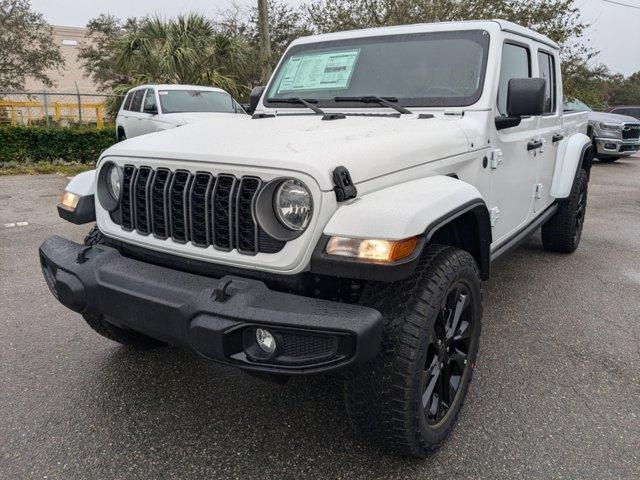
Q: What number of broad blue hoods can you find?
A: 0